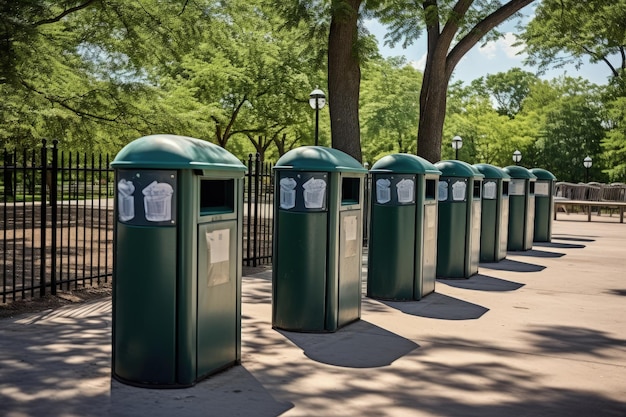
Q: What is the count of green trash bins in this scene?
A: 7